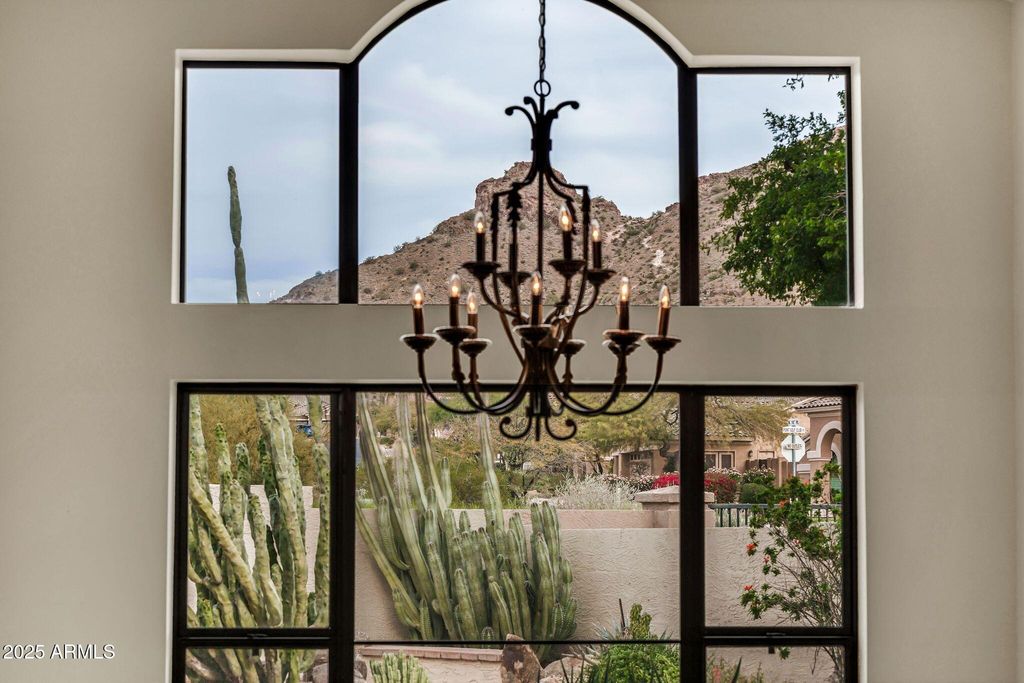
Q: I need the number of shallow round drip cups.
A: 12